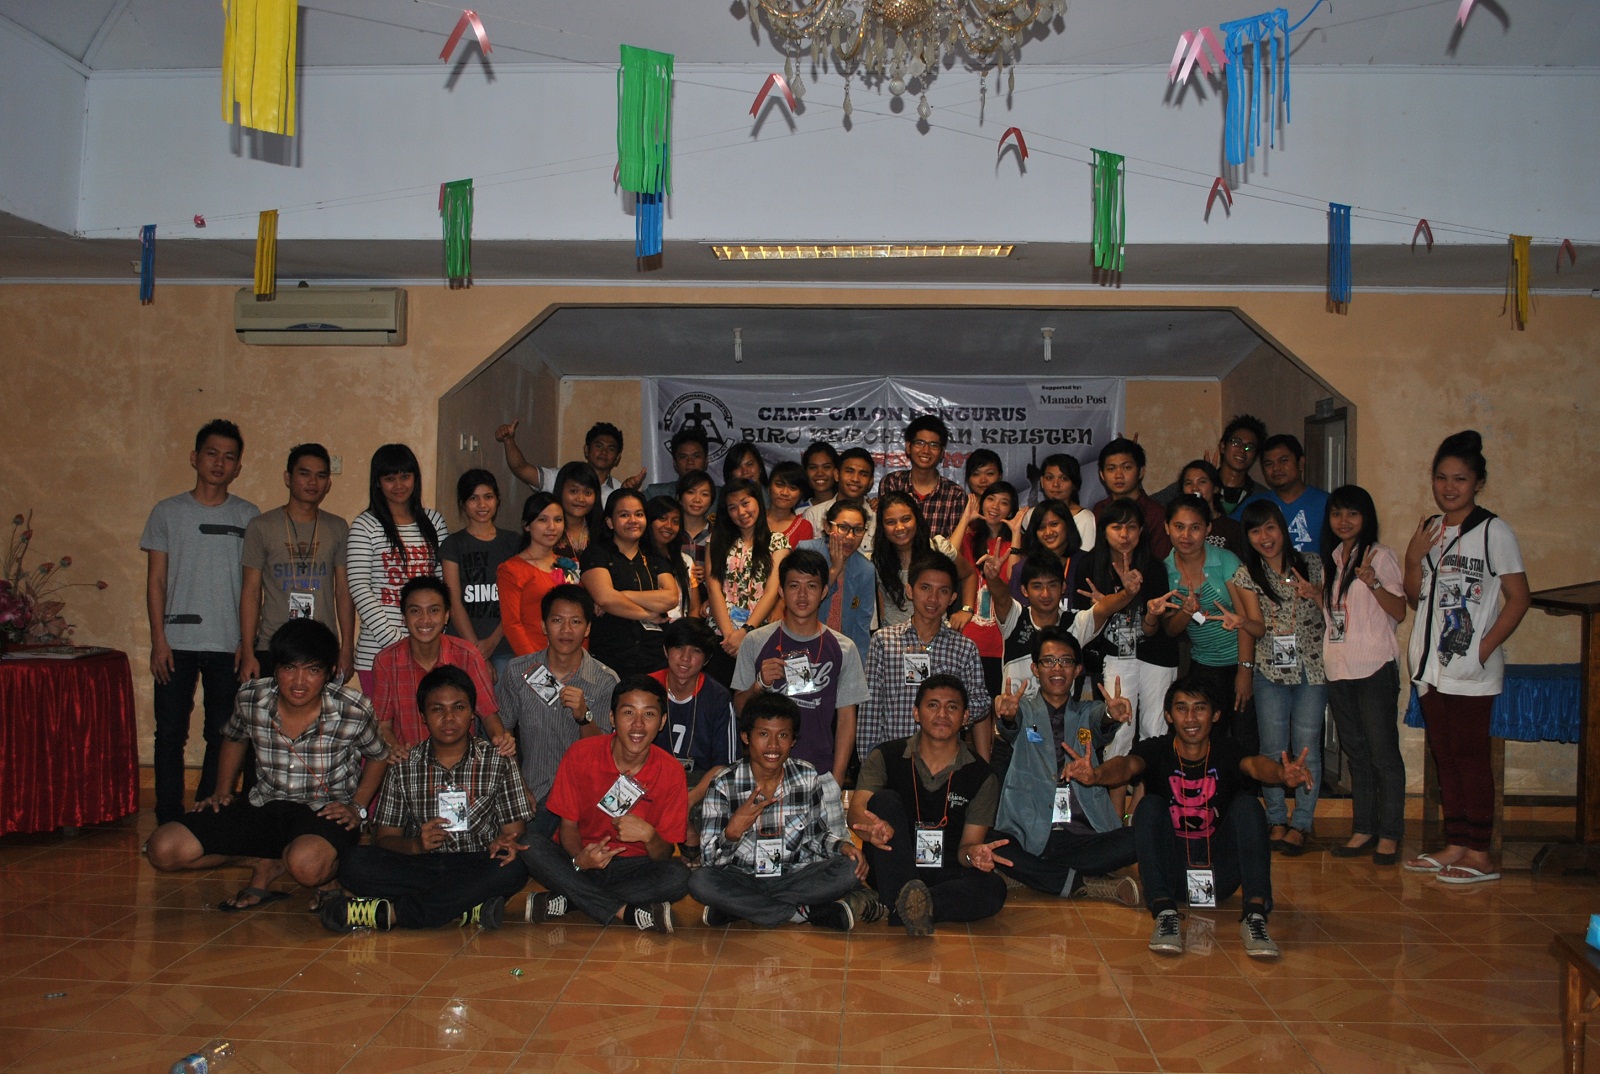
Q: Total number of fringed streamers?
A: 10